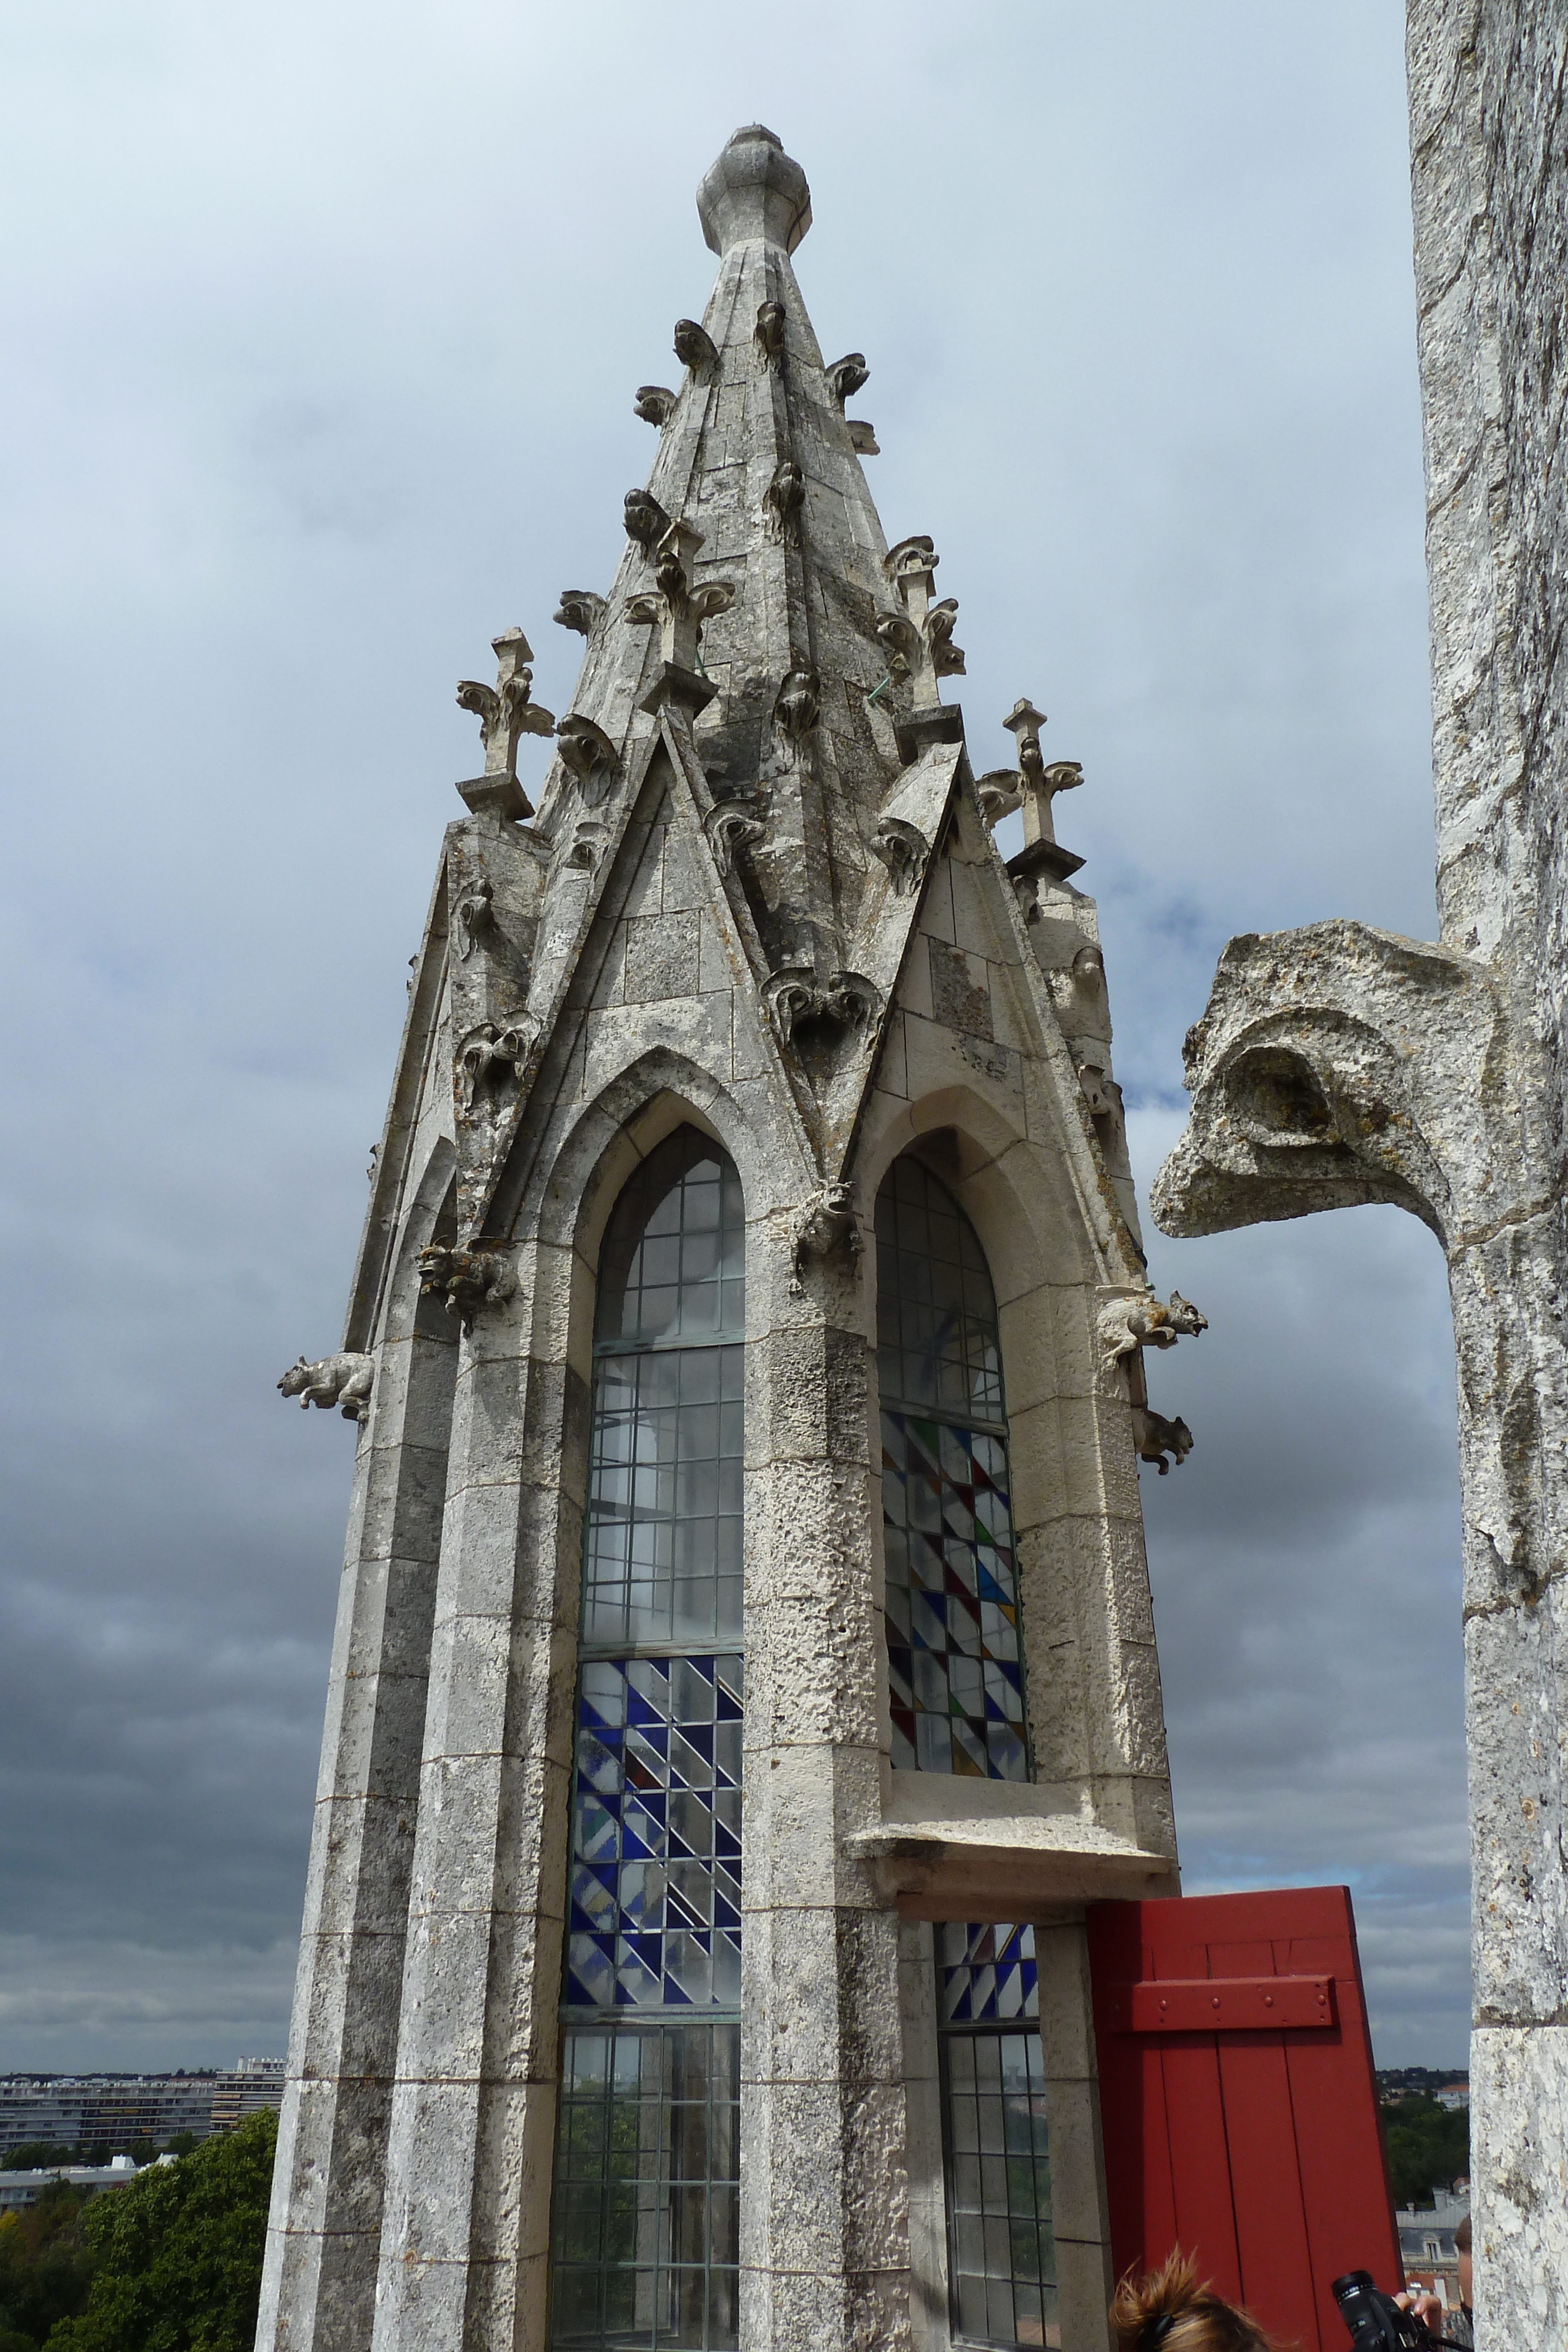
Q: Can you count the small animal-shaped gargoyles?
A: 5